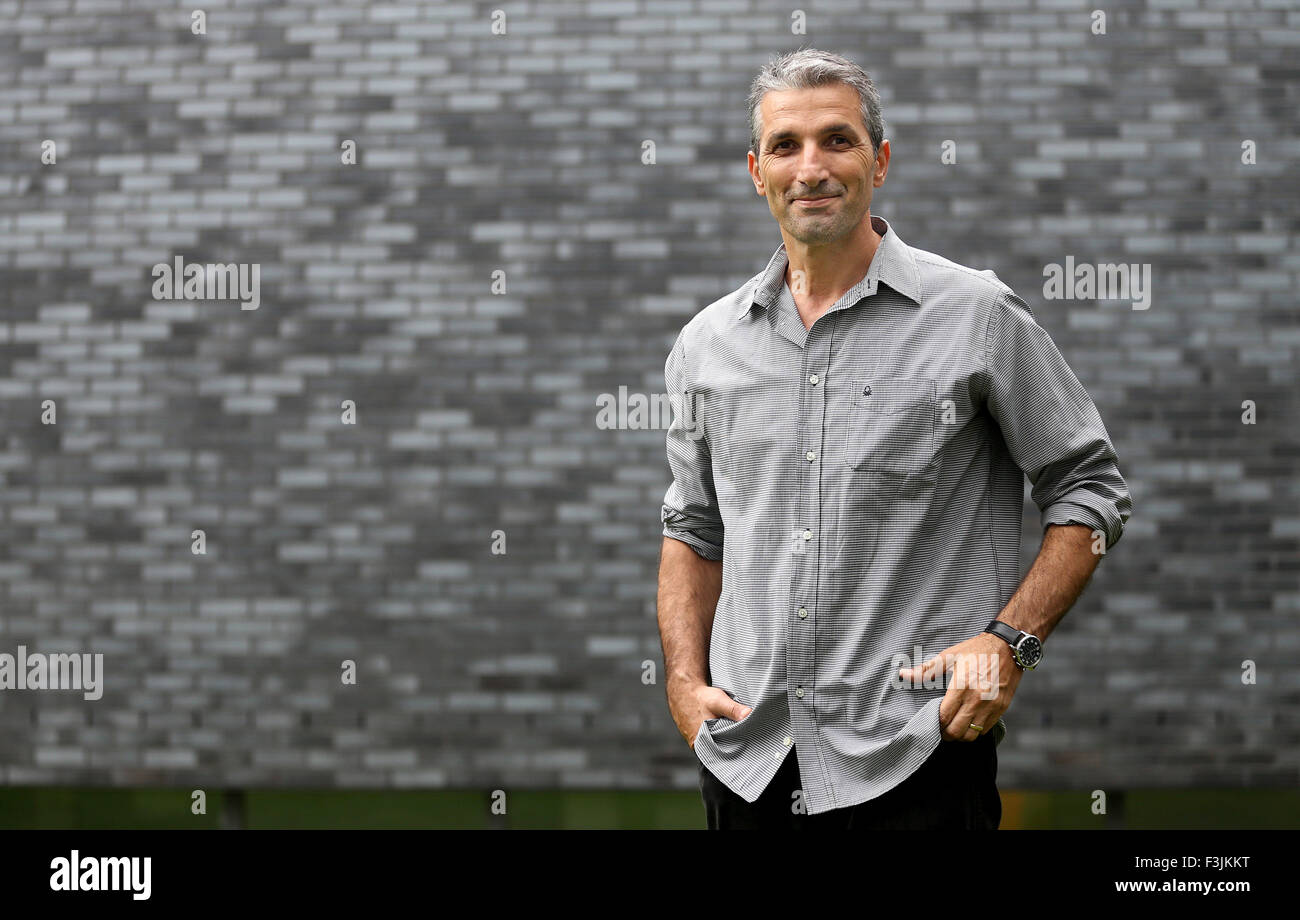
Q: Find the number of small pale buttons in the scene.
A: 7